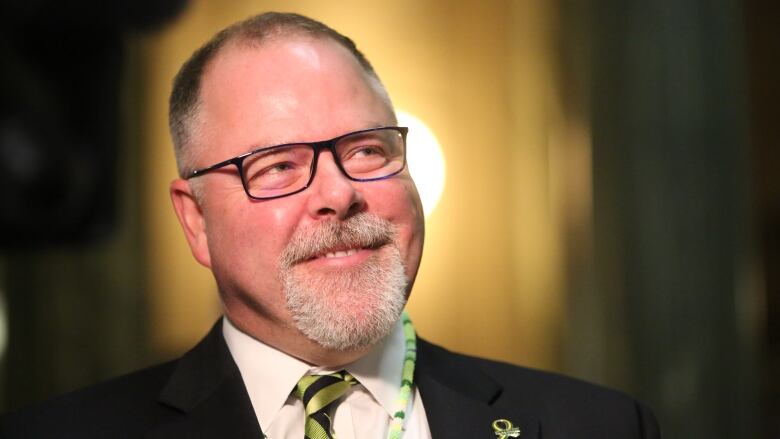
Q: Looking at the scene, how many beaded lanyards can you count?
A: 1